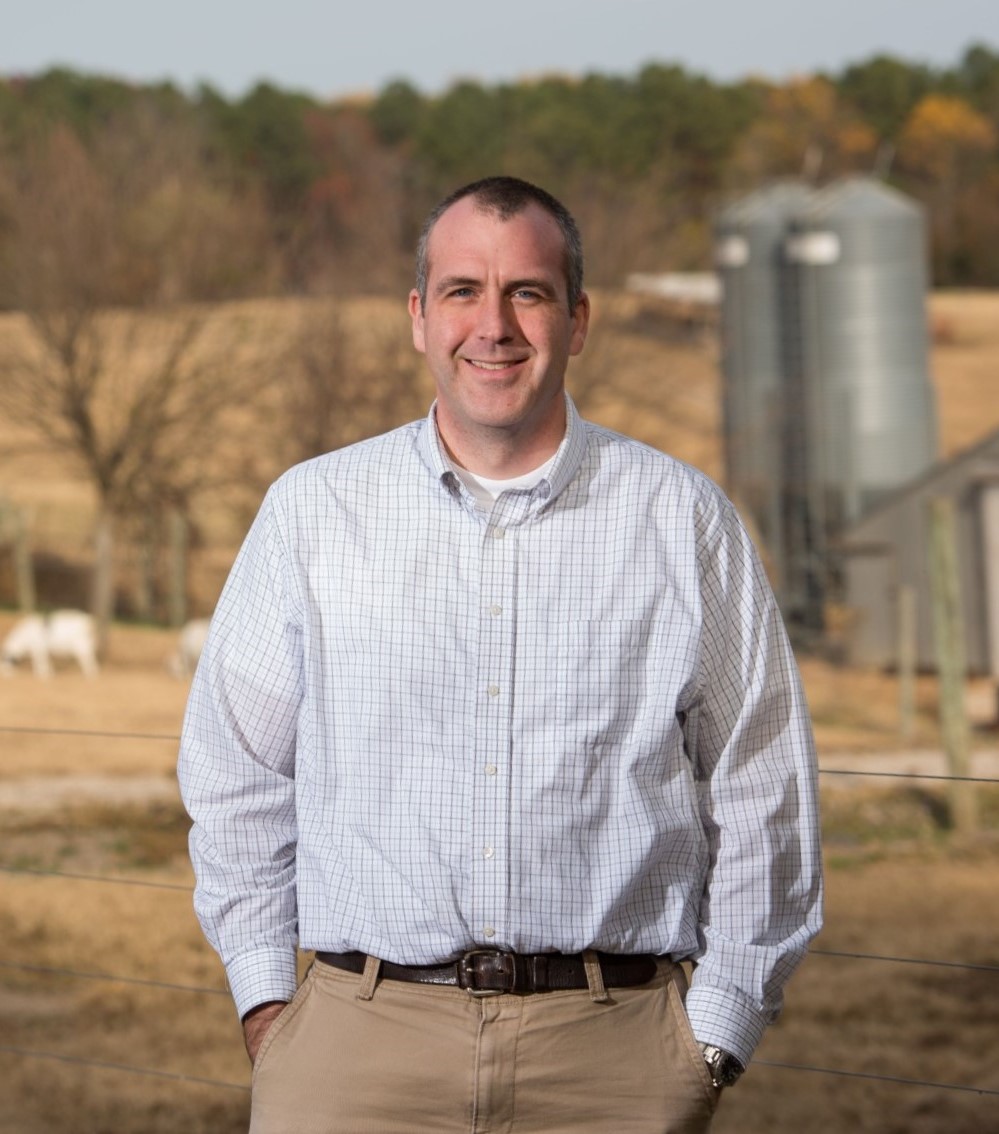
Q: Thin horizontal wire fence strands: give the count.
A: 4